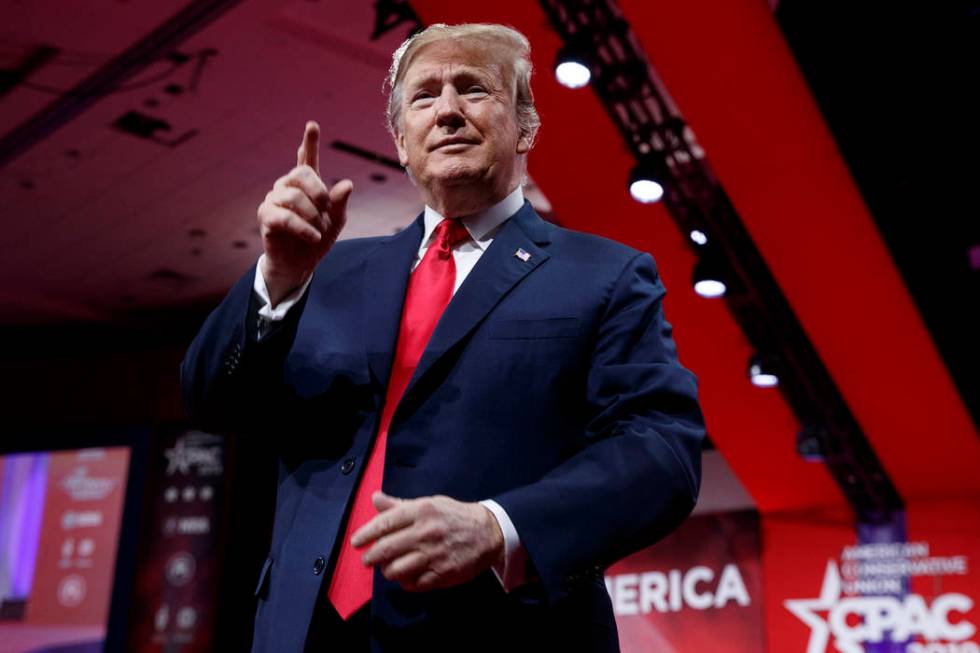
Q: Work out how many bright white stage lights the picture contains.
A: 5